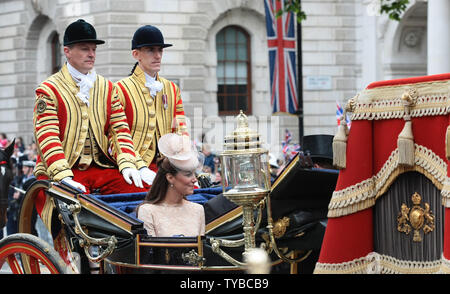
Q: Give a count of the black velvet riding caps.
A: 2